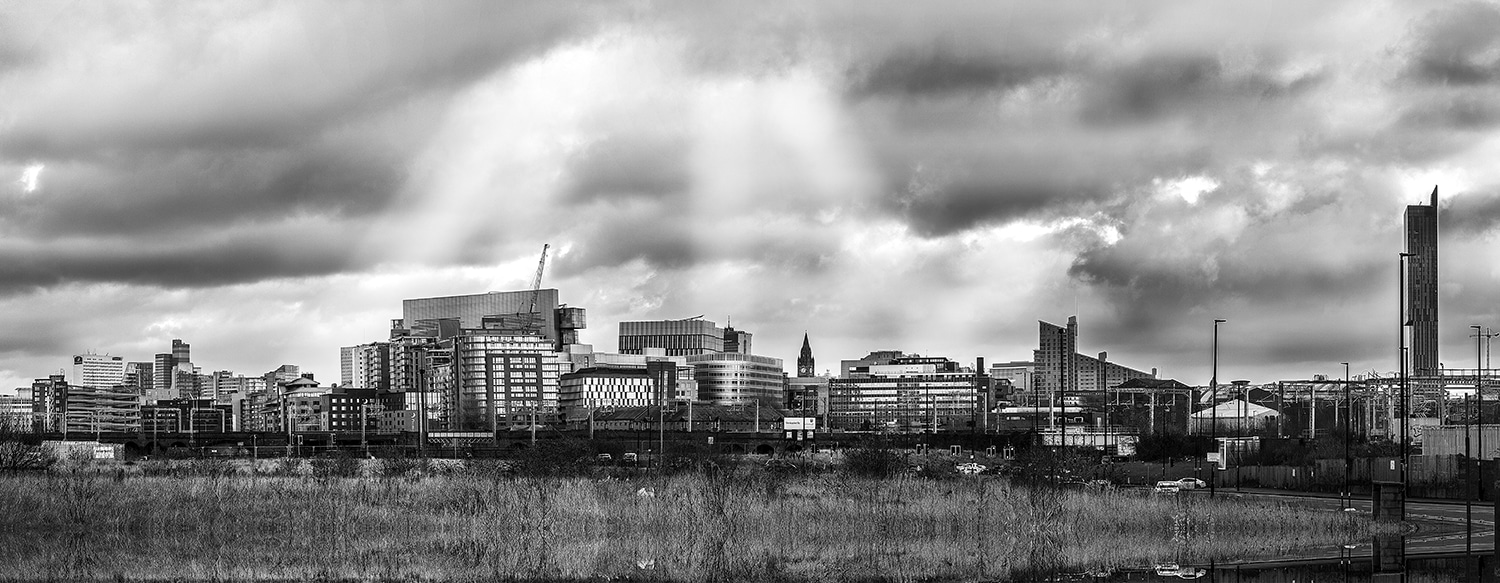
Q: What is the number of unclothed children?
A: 0